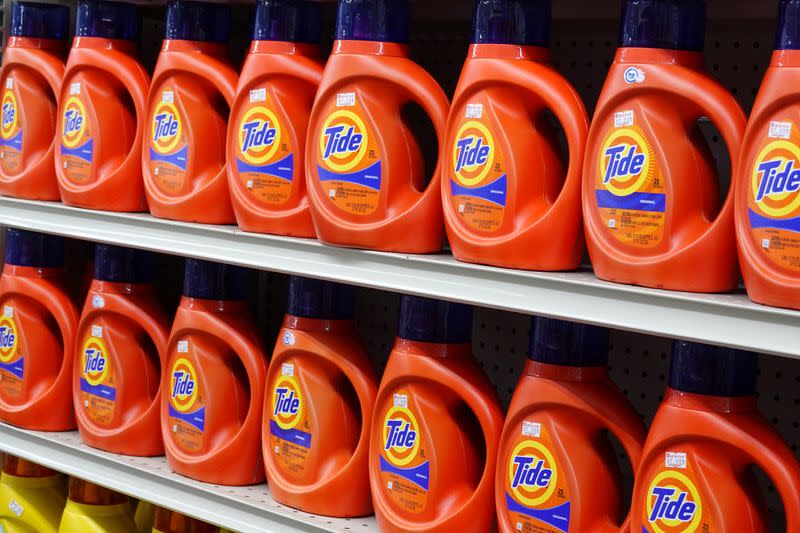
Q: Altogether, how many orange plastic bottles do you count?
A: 15